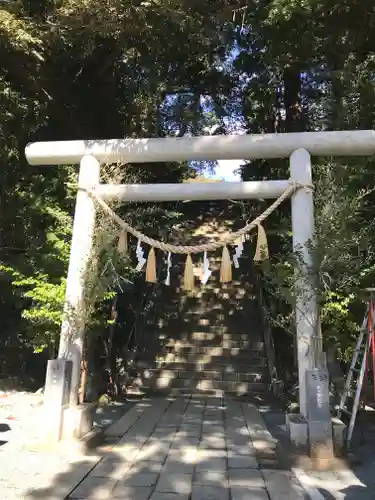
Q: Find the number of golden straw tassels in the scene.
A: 5